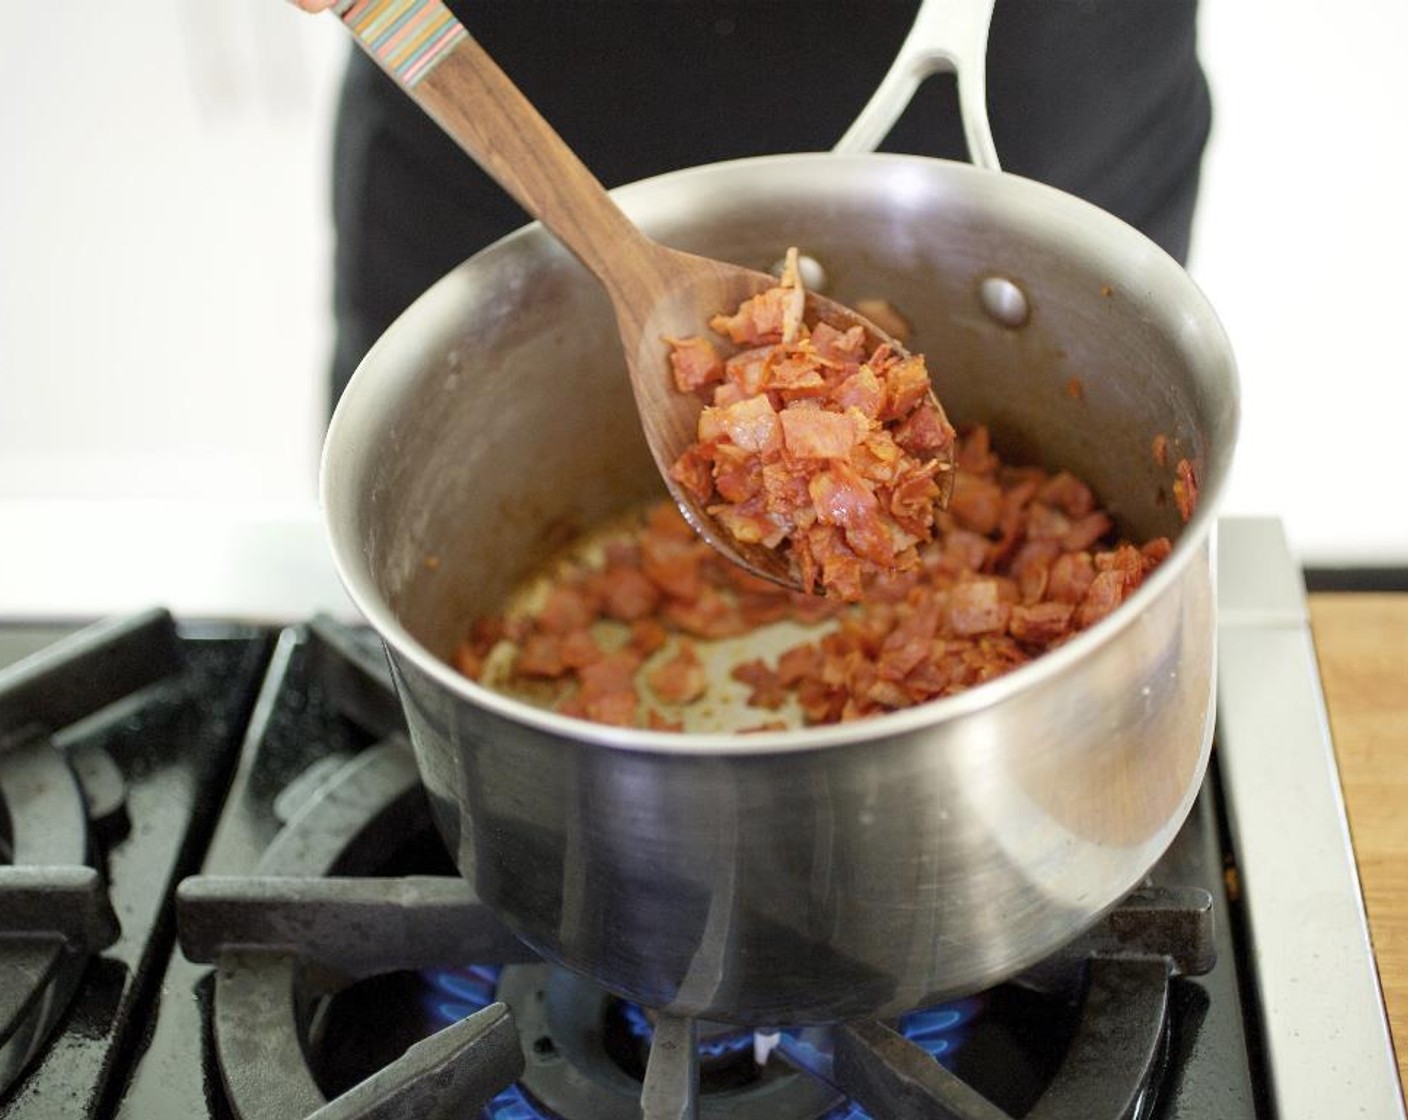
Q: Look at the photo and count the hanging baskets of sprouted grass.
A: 0